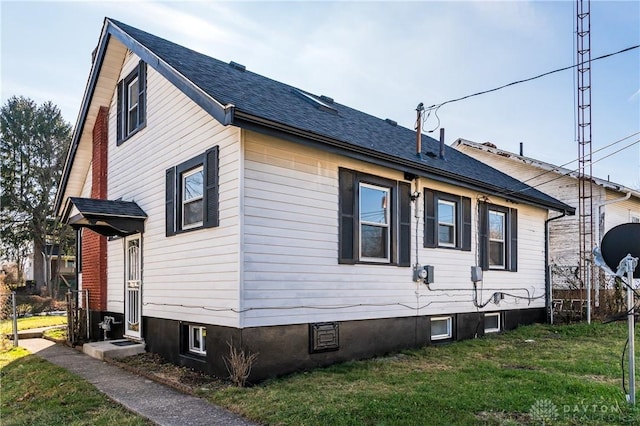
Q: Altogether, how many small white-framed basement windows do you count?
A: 3